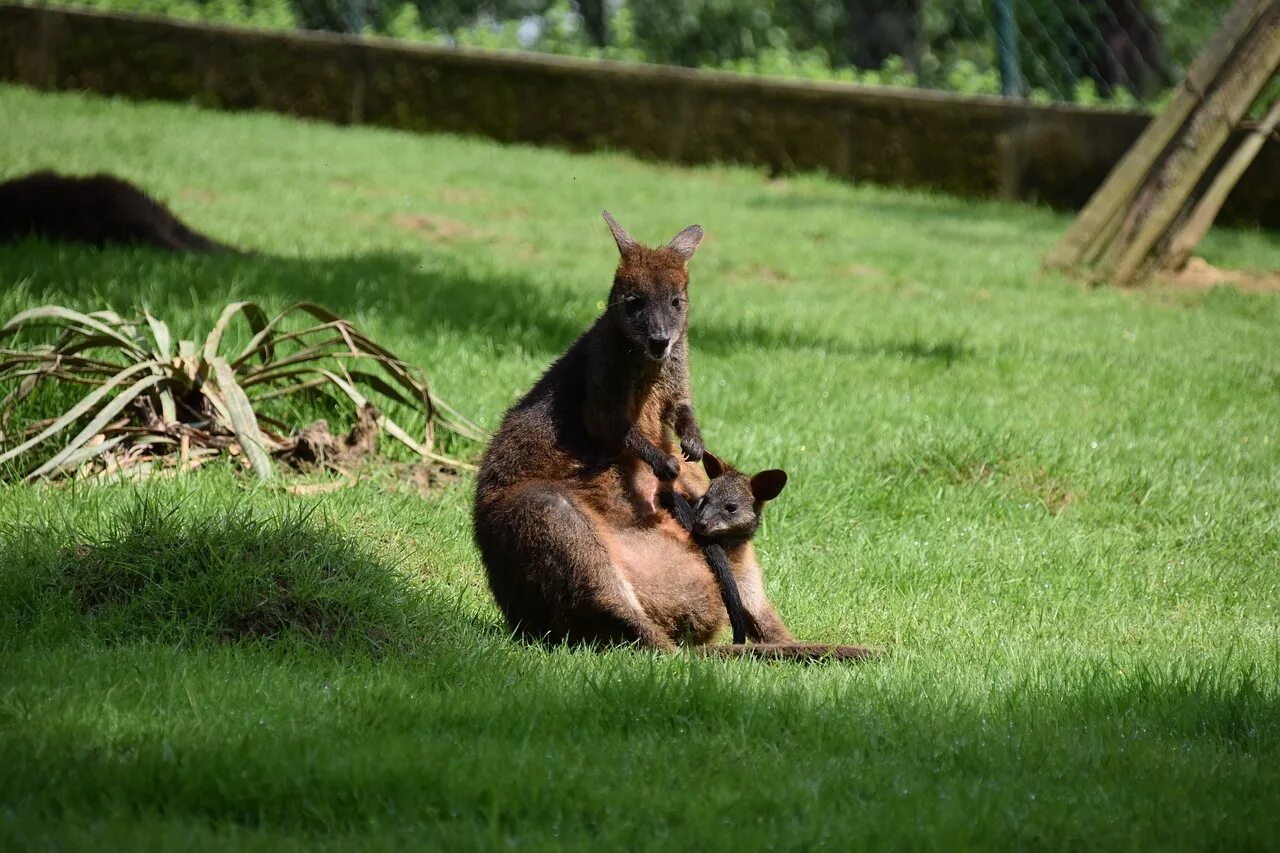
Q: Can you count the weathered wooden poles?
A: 3